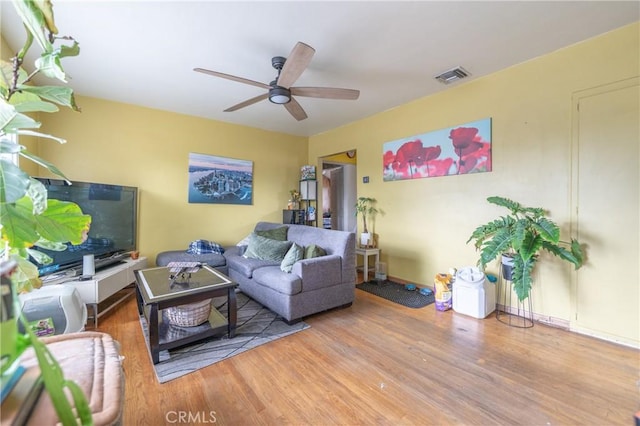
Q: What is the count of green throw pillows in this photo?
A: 4